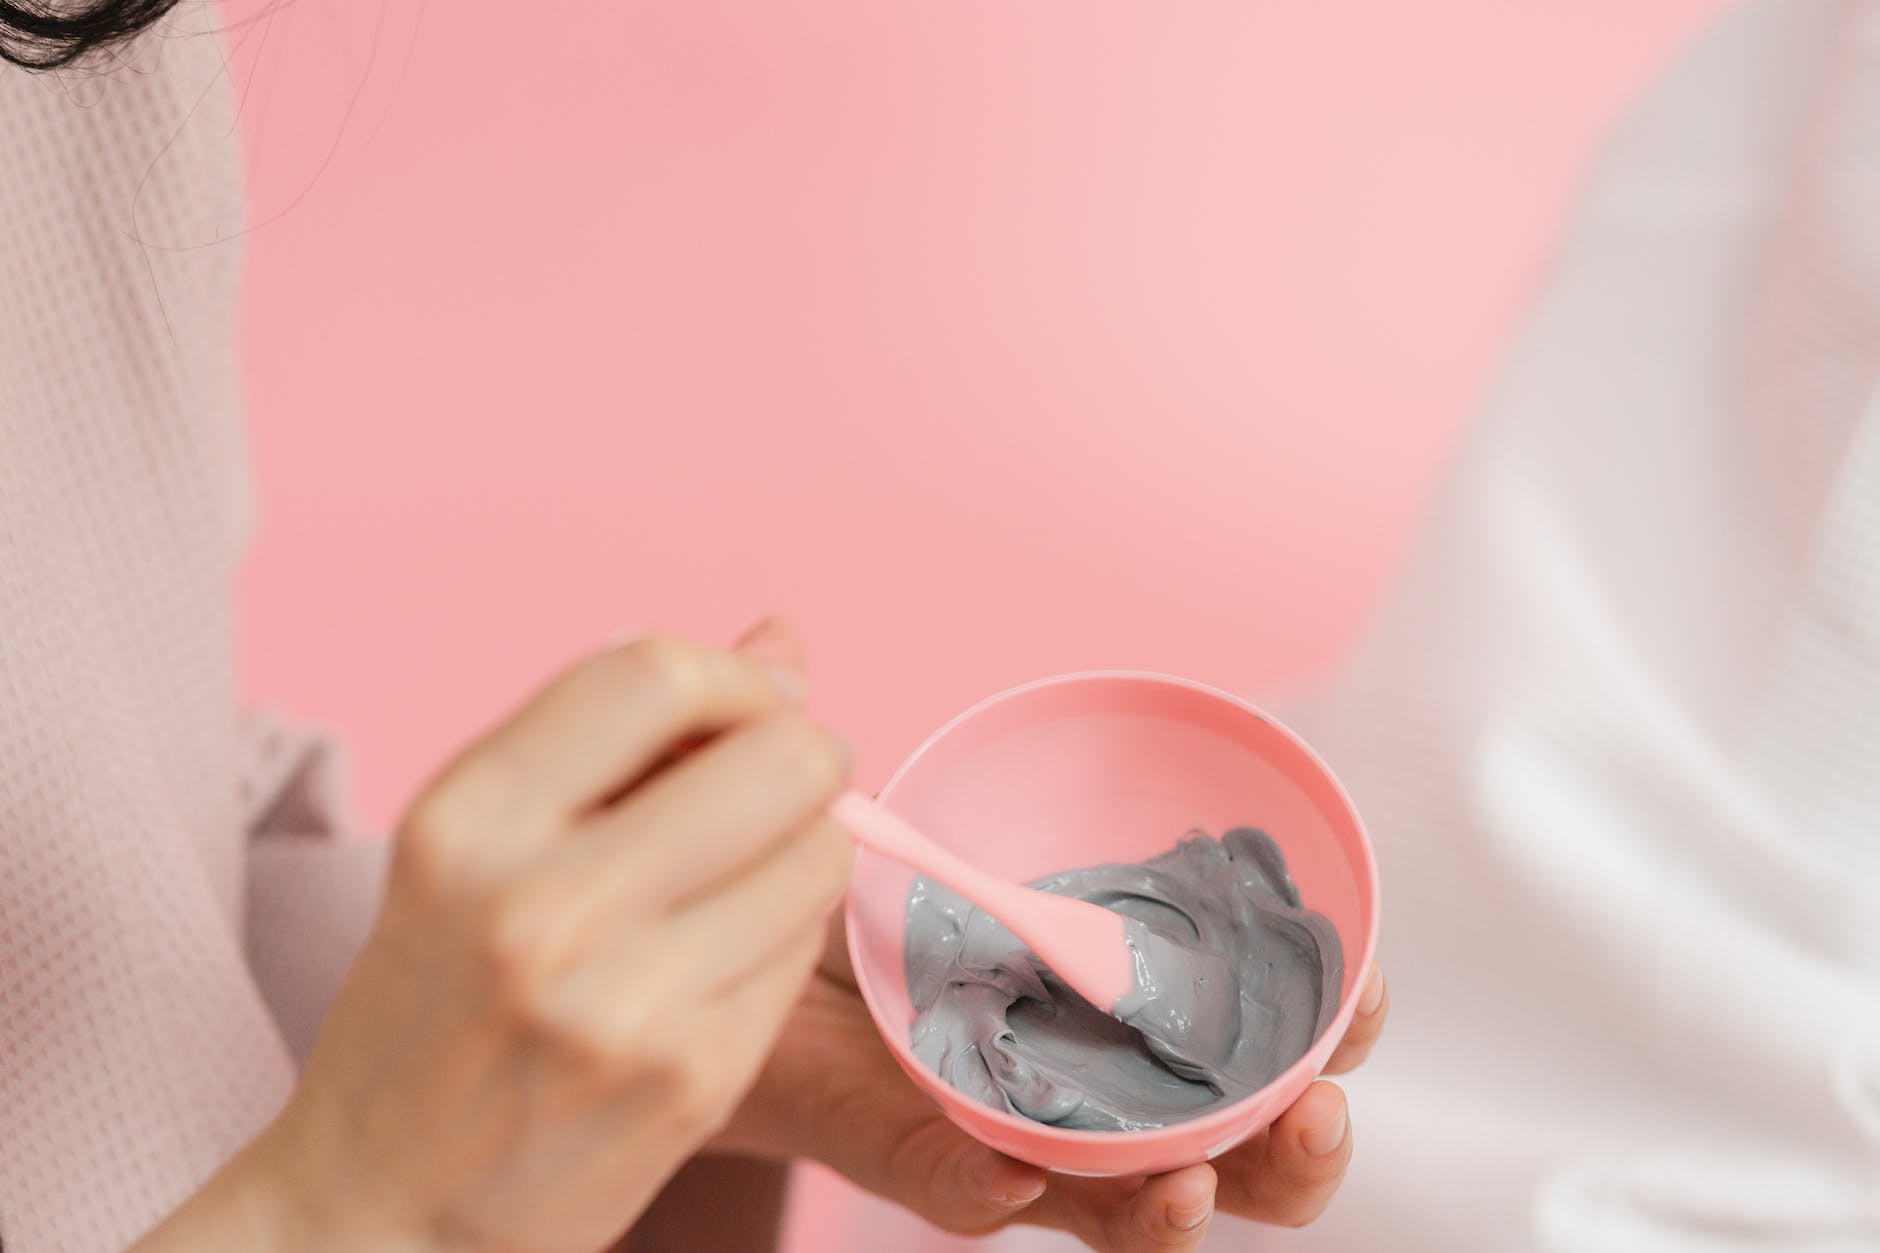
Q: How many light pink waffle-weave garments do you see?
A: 1